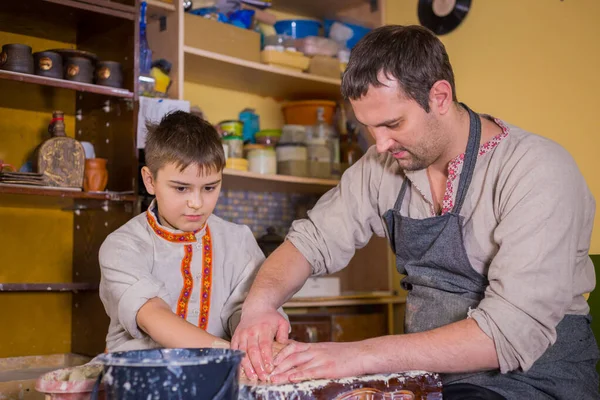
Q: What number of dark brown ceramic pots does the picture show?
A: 4